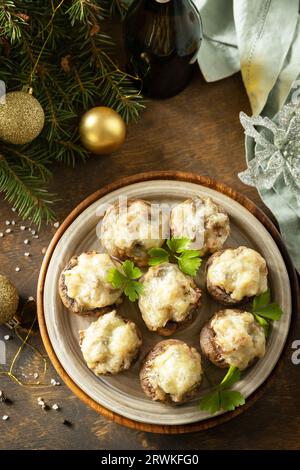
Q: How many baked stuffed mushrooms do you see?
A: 8